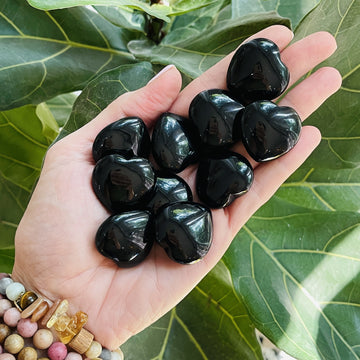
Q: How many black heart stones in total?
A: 10